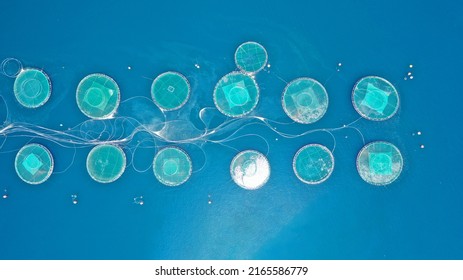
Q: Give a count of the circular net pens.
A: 13